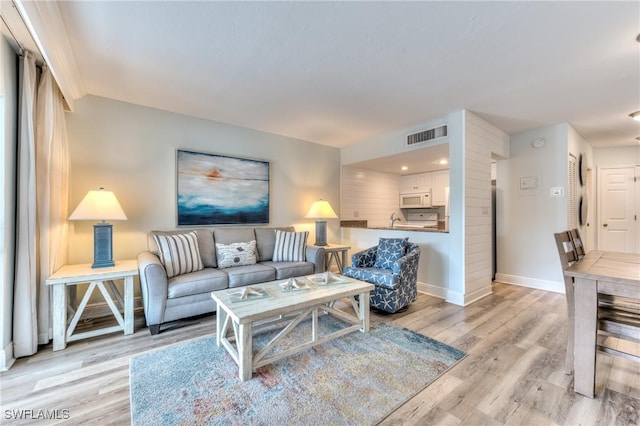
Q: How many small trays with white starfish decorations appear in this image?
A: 3